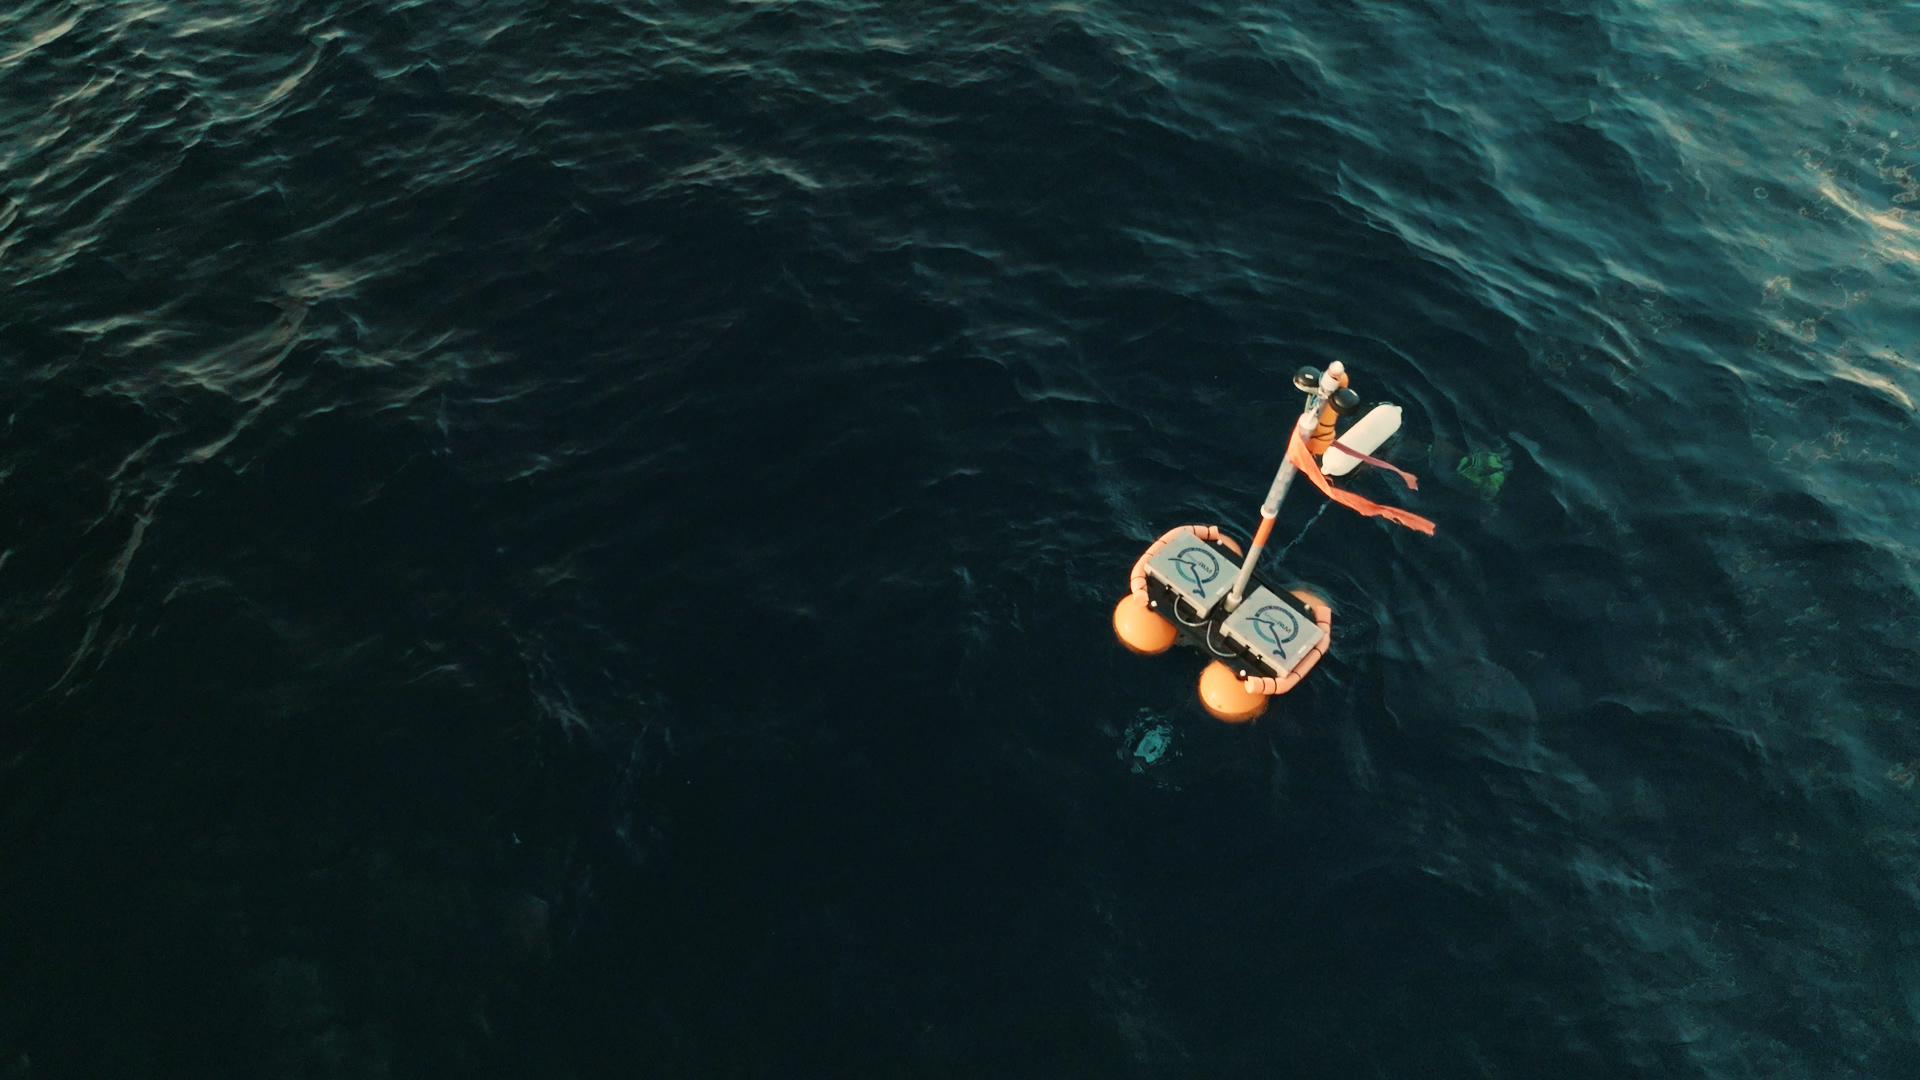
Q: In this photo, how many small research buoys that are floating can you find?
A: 1